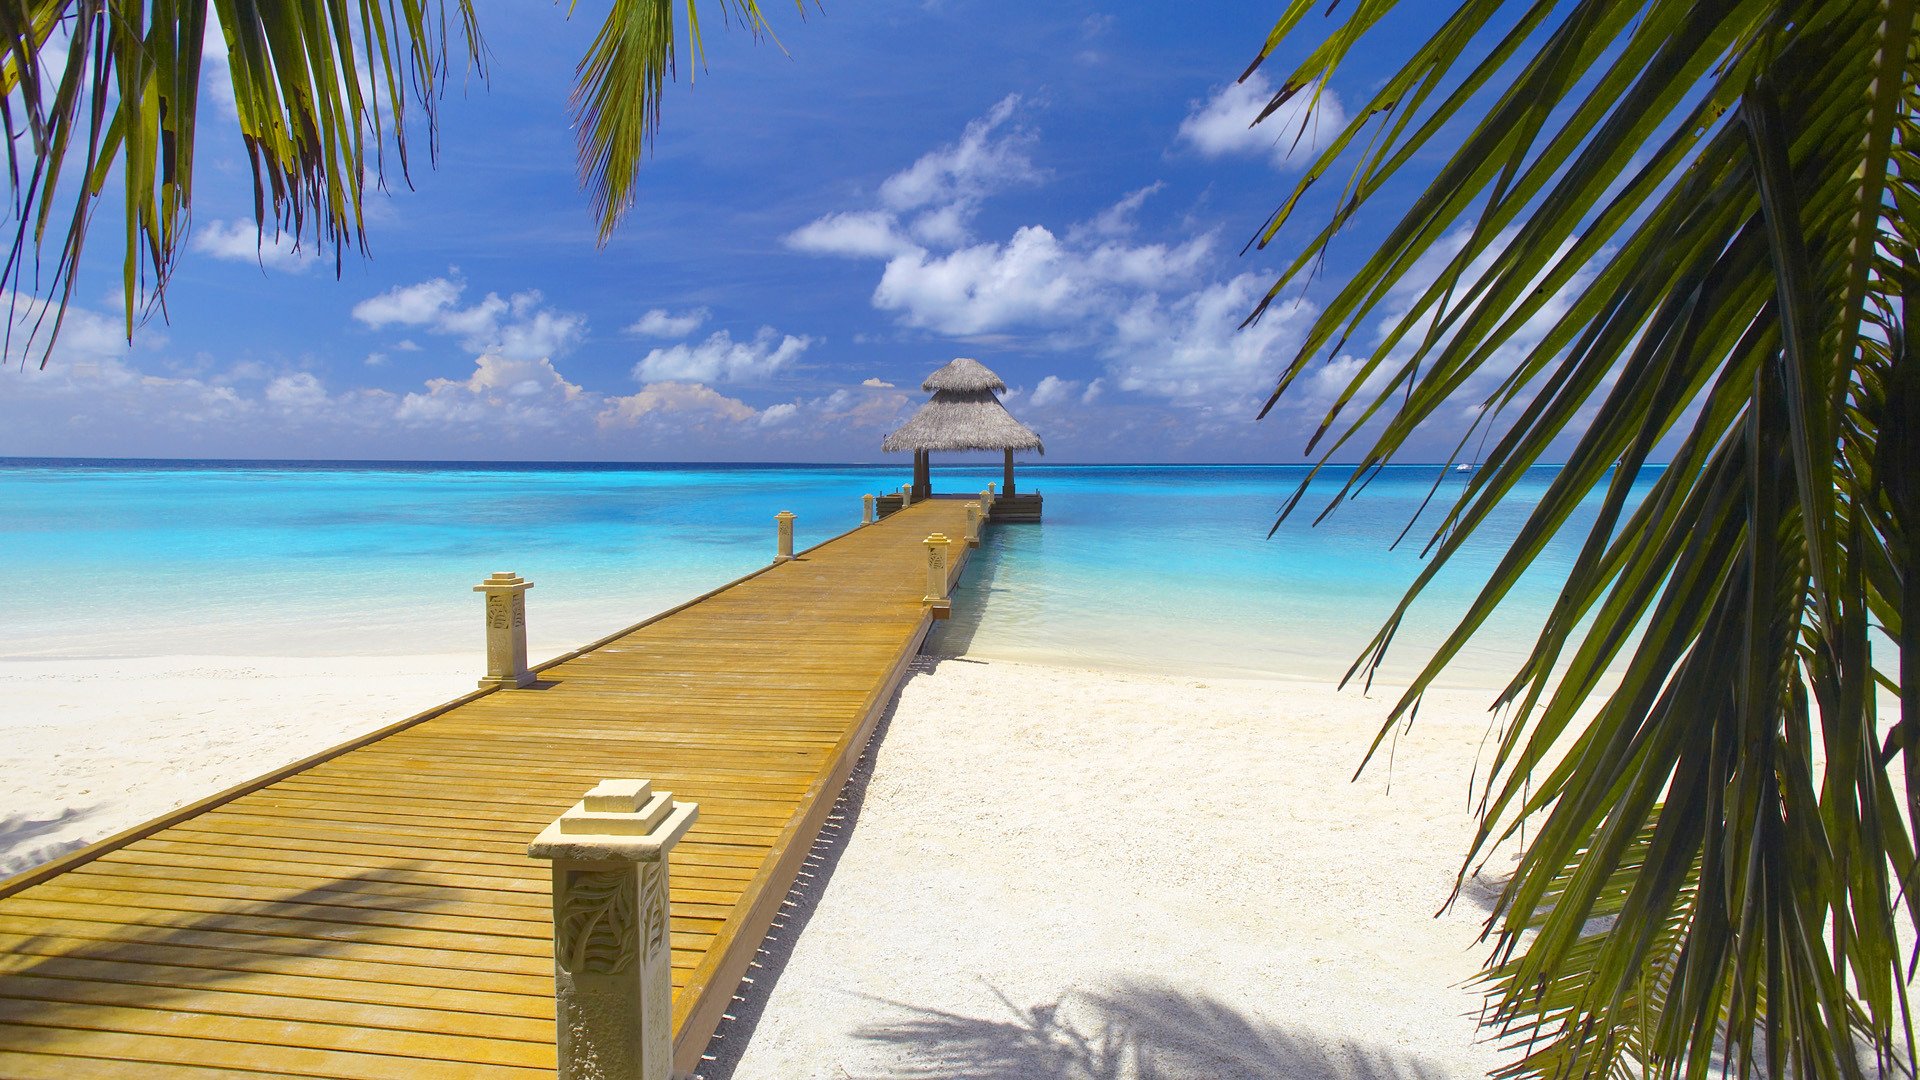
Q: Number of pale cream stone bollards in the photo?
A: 9